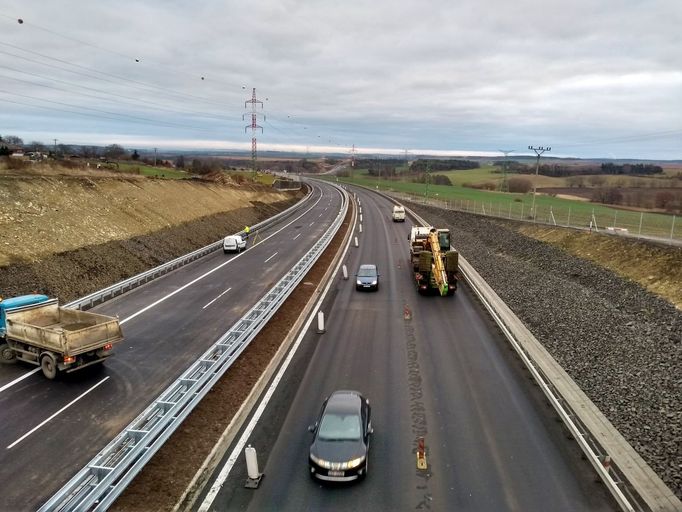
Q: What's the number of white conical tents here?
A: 0